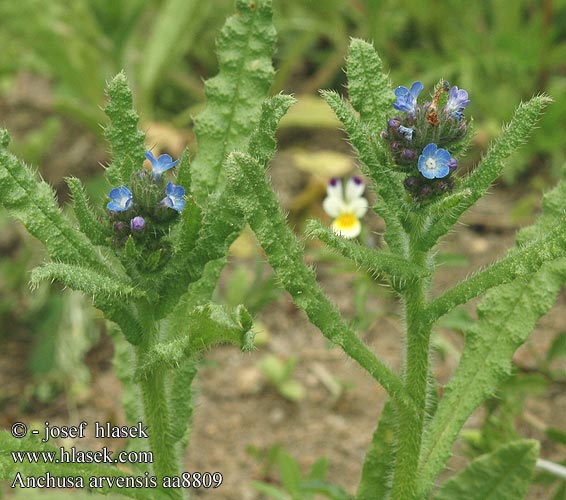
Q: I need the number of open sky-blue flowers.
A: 6